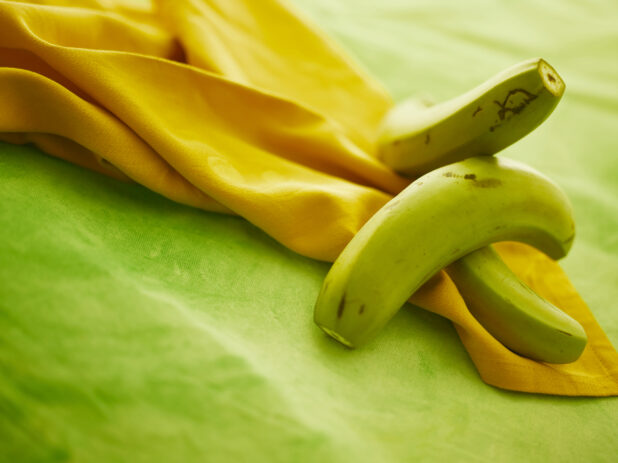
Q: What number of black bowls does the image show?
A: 0